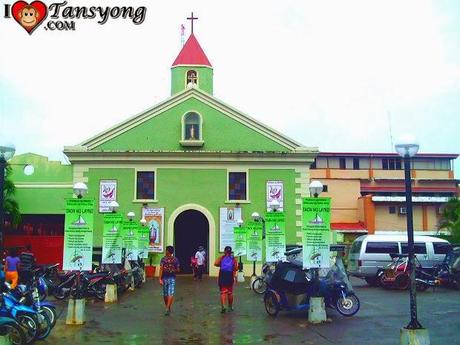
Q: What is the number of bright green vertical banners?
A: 8